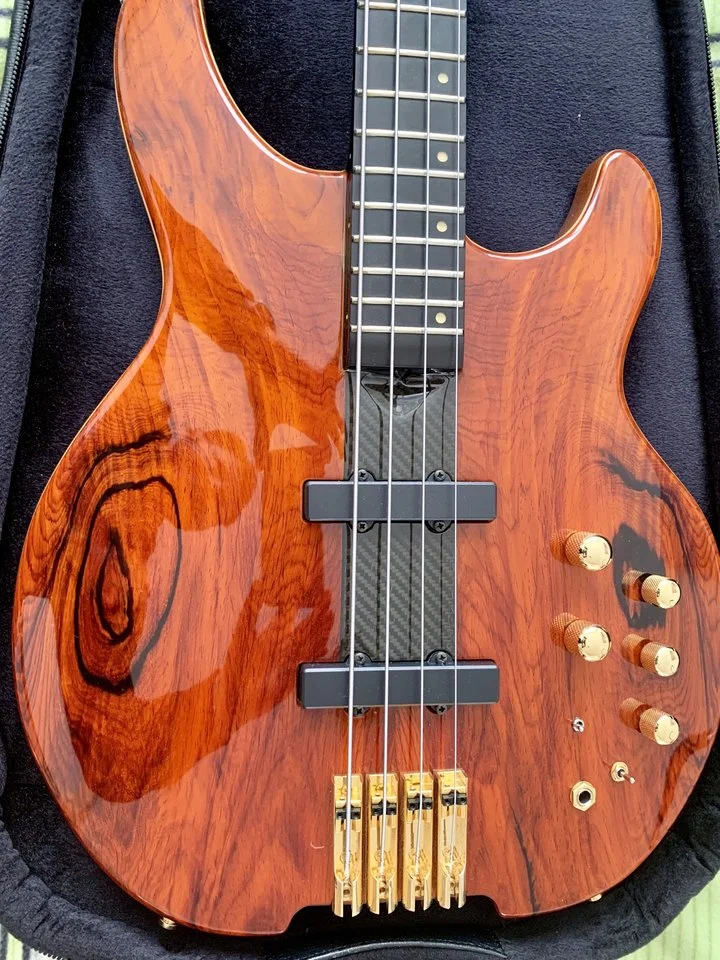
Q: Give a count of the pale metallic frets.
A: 10